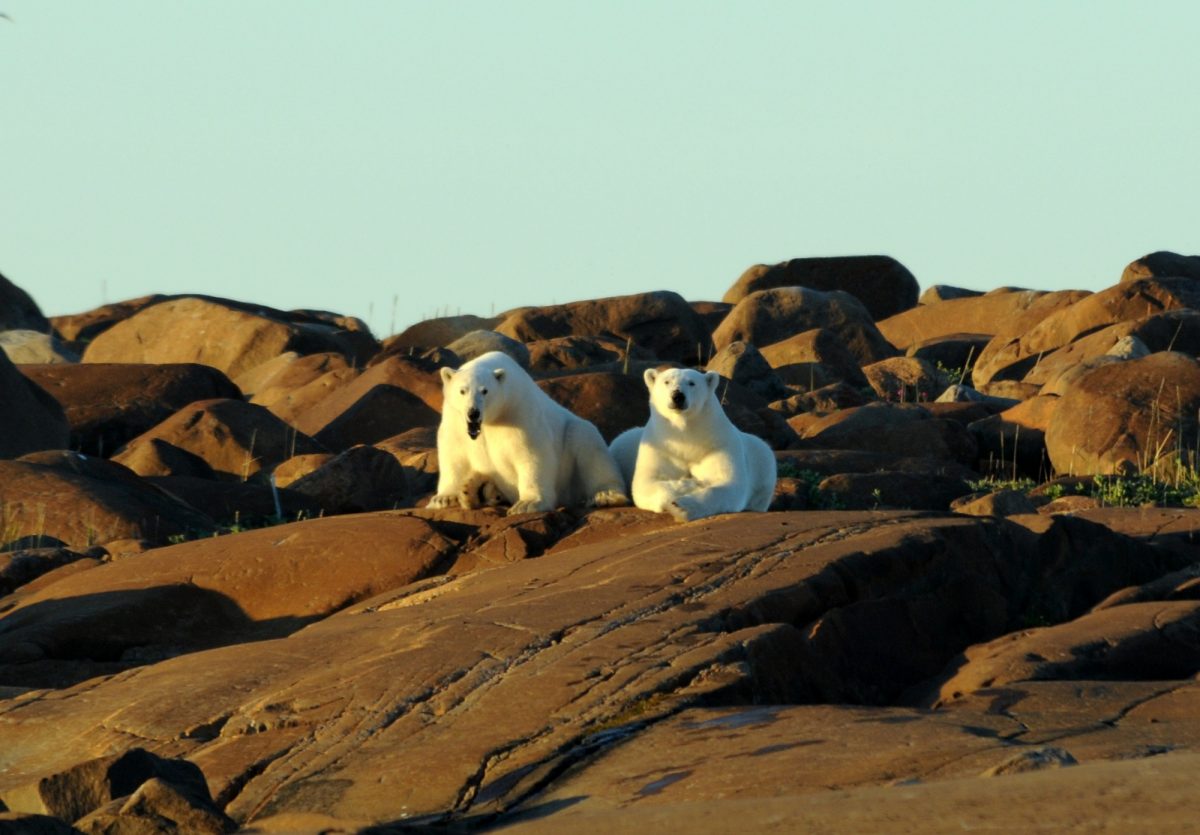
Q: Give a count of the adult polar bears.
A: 2